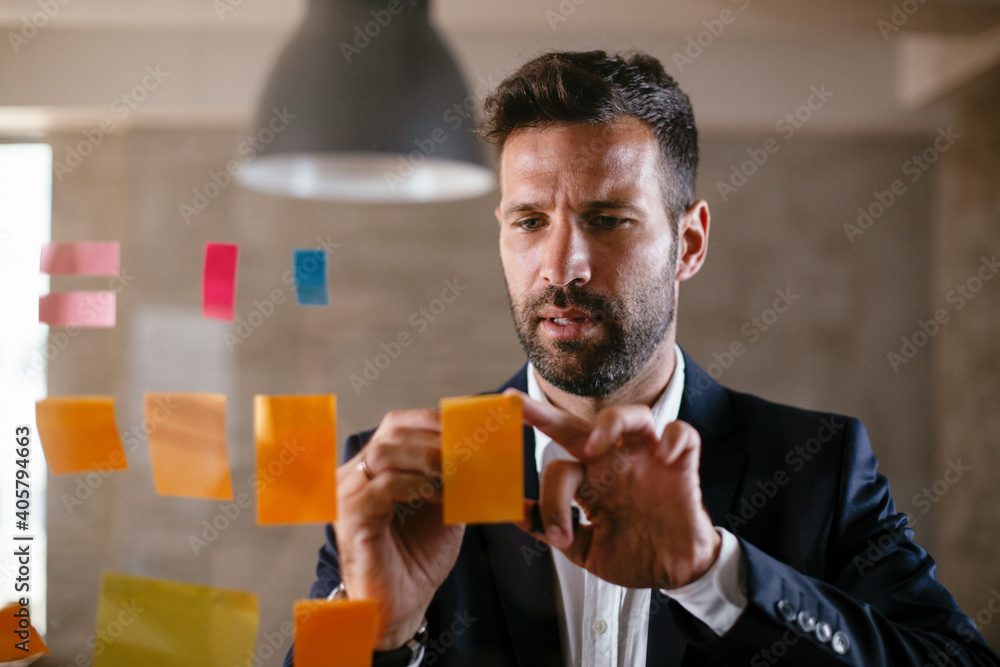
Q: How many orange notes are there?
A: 6